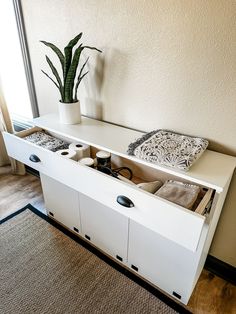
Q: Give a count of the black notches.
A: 6